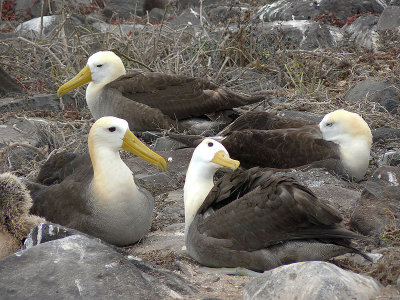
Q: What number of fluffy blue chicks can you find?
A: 0